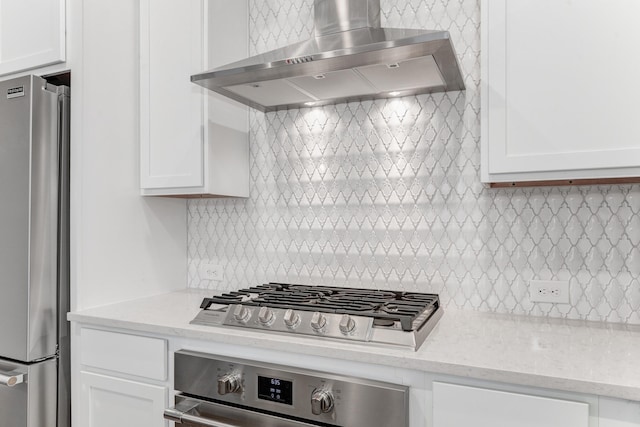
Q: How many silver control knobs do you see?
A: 7